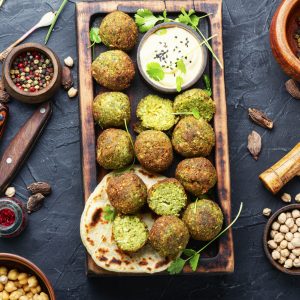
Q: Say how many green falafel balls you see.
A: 14